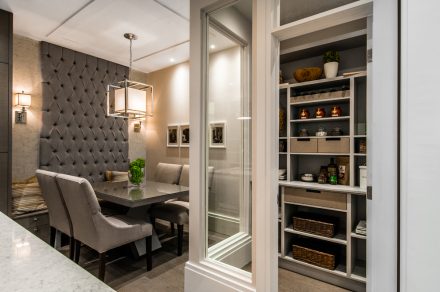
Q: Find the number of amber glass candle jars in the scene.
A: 3